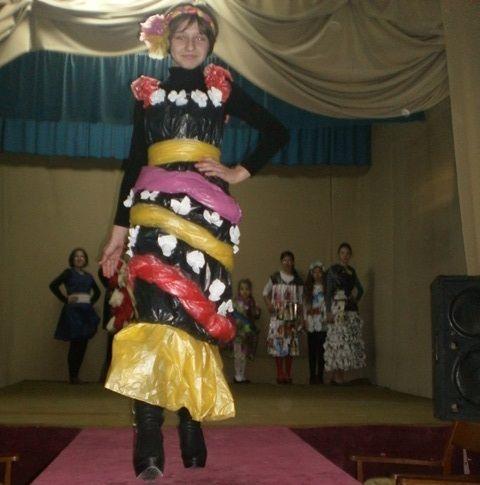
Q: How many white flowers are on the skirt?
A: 10